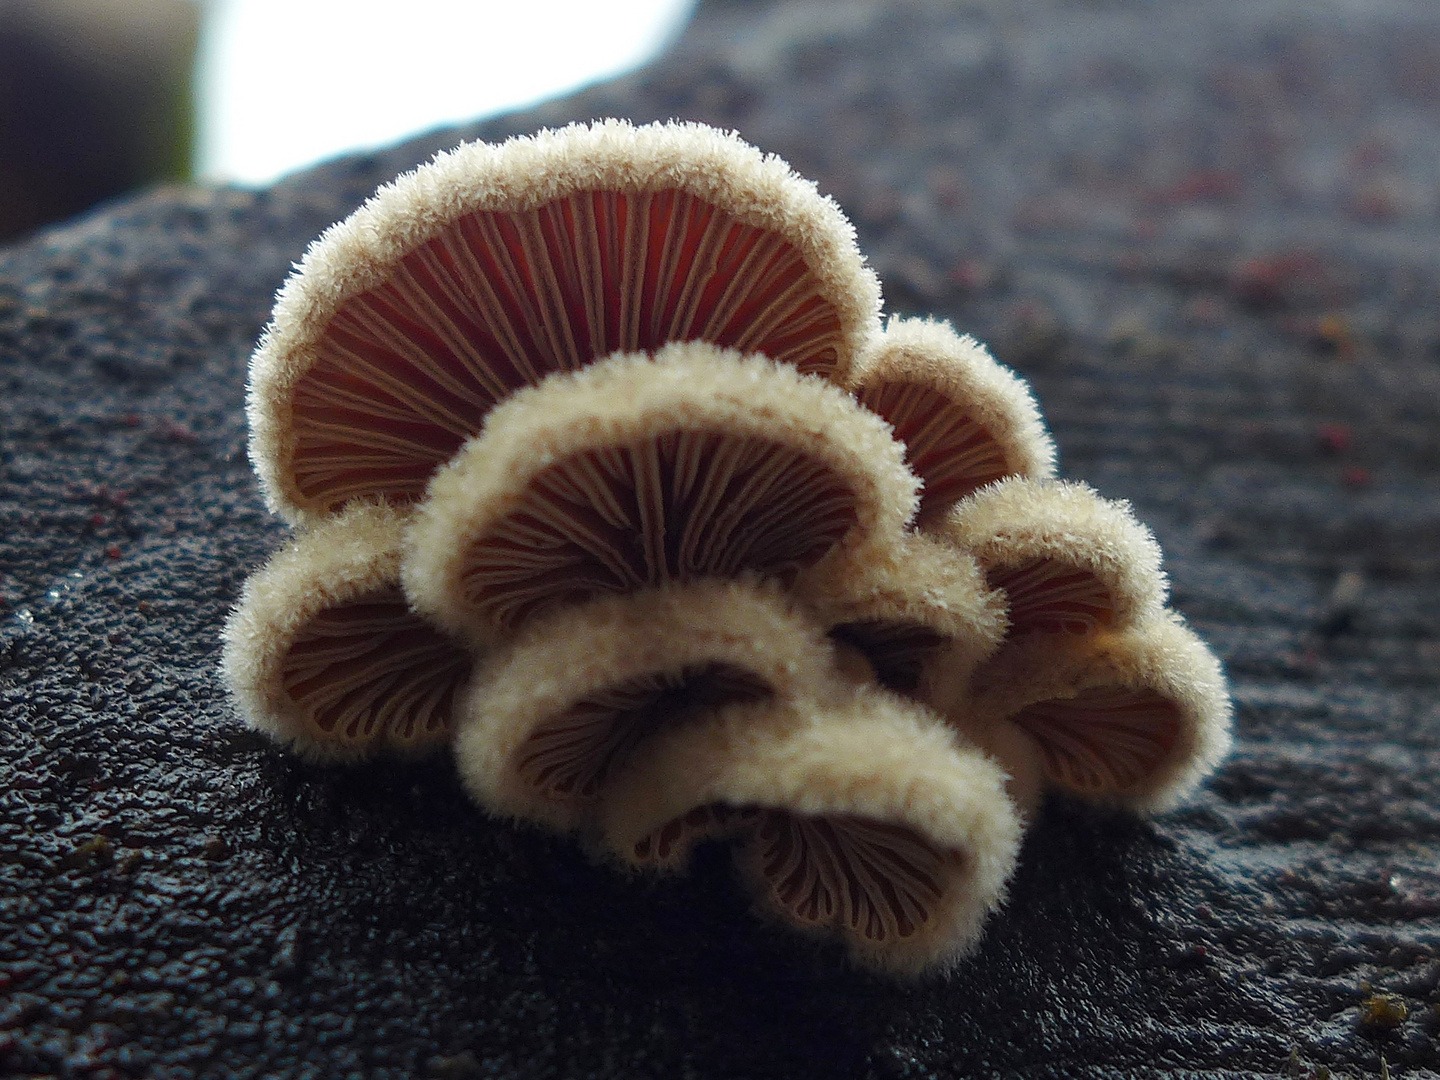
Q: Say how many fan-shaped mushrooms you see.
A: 9